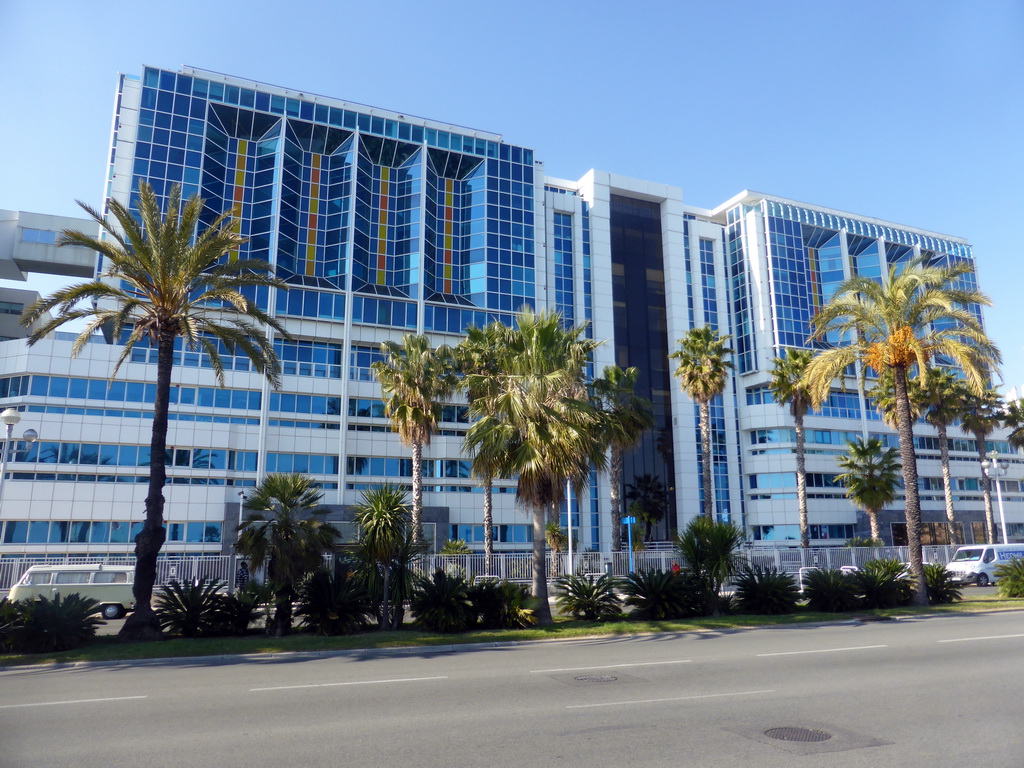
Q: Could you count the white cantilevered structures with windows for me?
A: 1